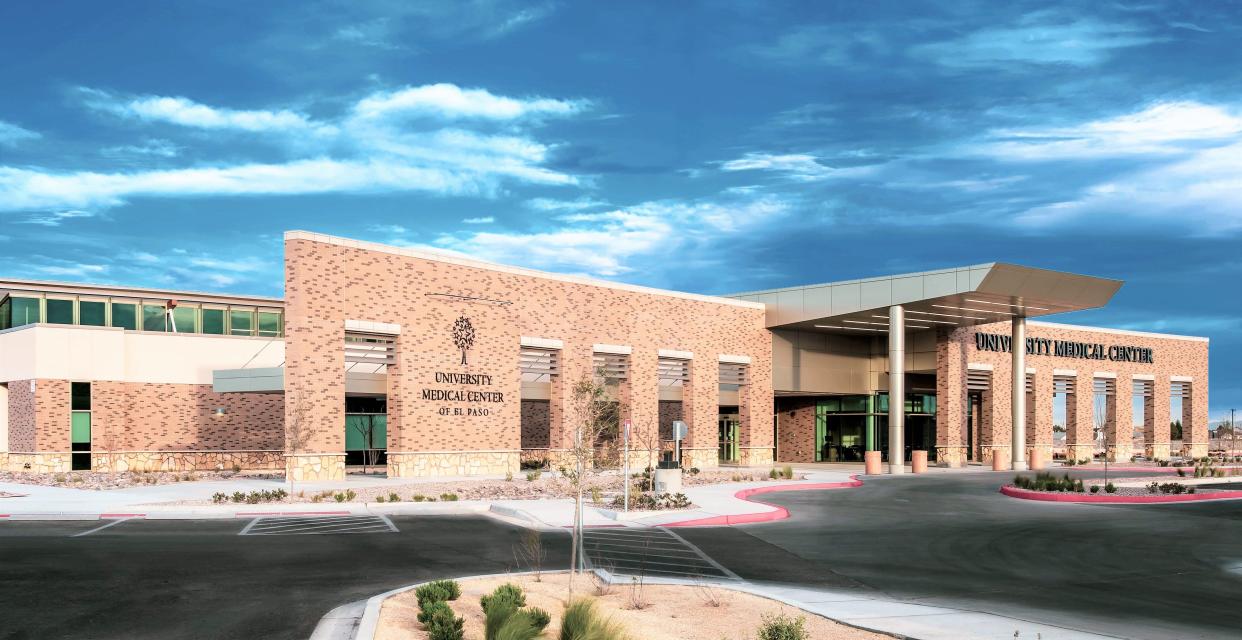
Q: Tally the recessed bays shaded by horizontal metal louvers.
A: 11